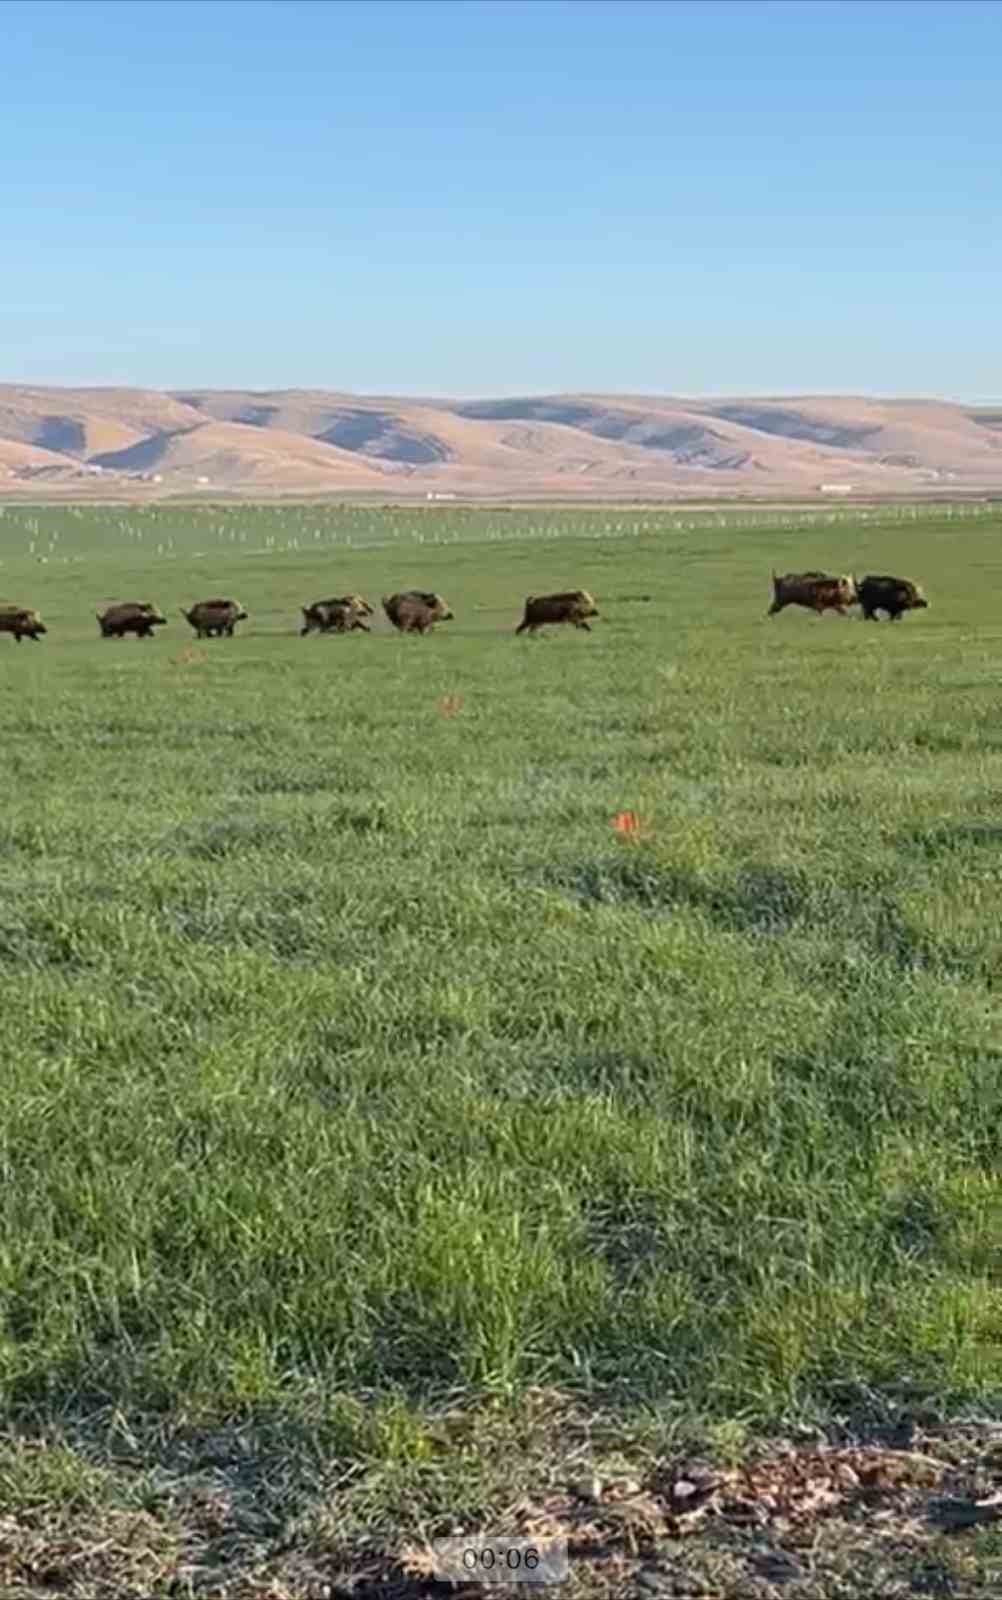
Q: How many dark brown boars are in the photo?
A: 8